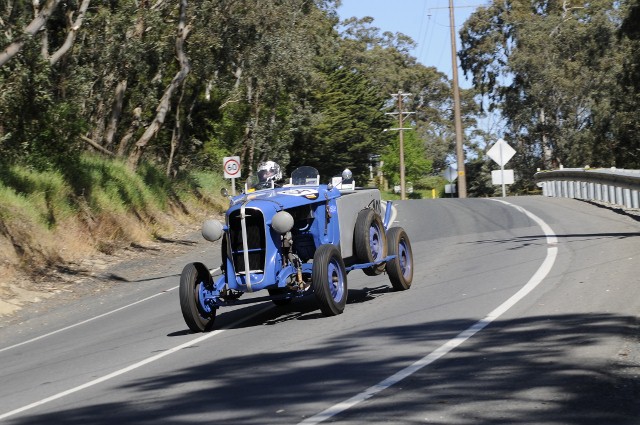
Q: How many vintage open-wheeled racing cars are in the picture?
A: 1